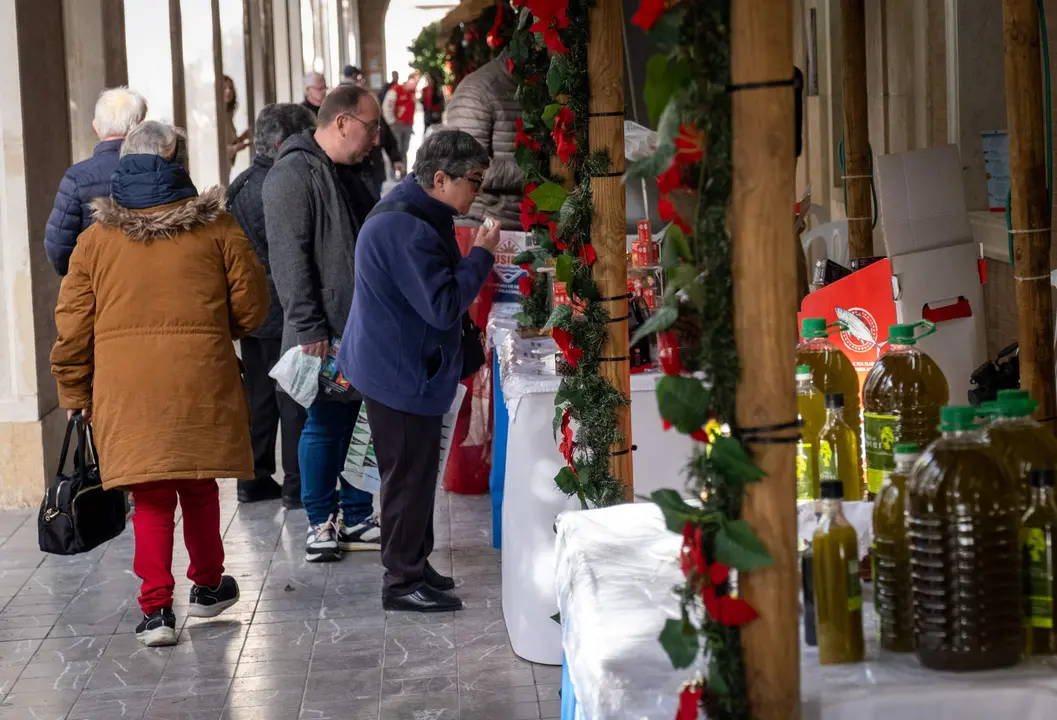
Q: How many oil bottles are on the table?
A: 9